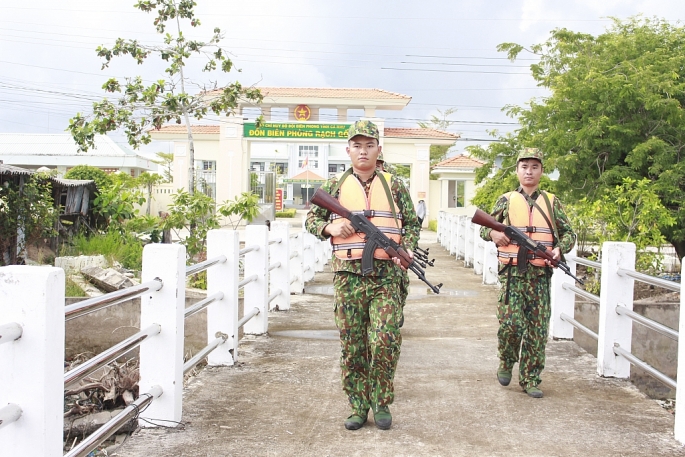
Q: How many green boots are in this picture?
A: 4